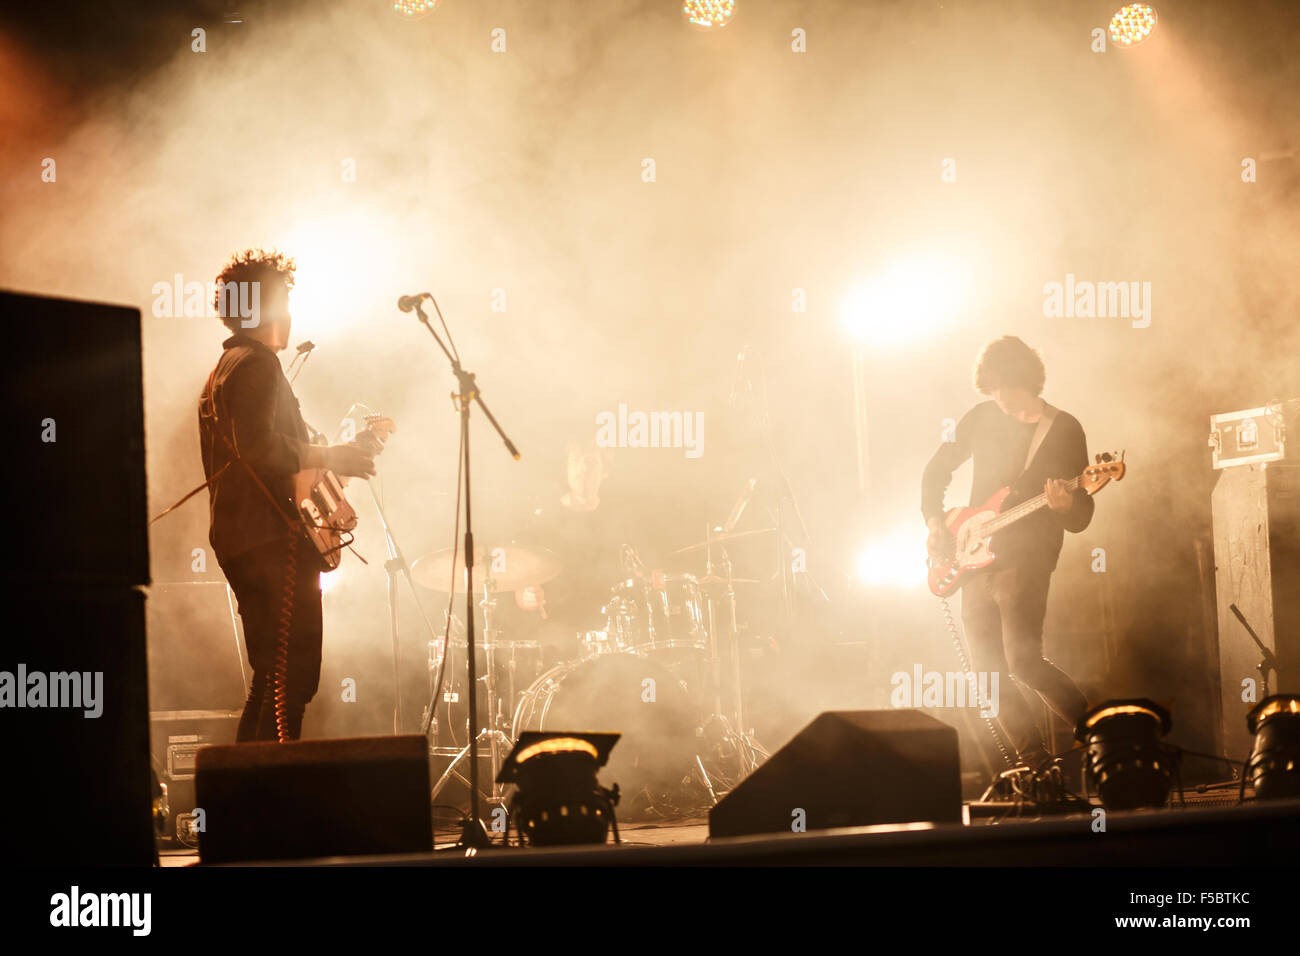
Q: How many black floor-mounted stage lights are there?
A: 3